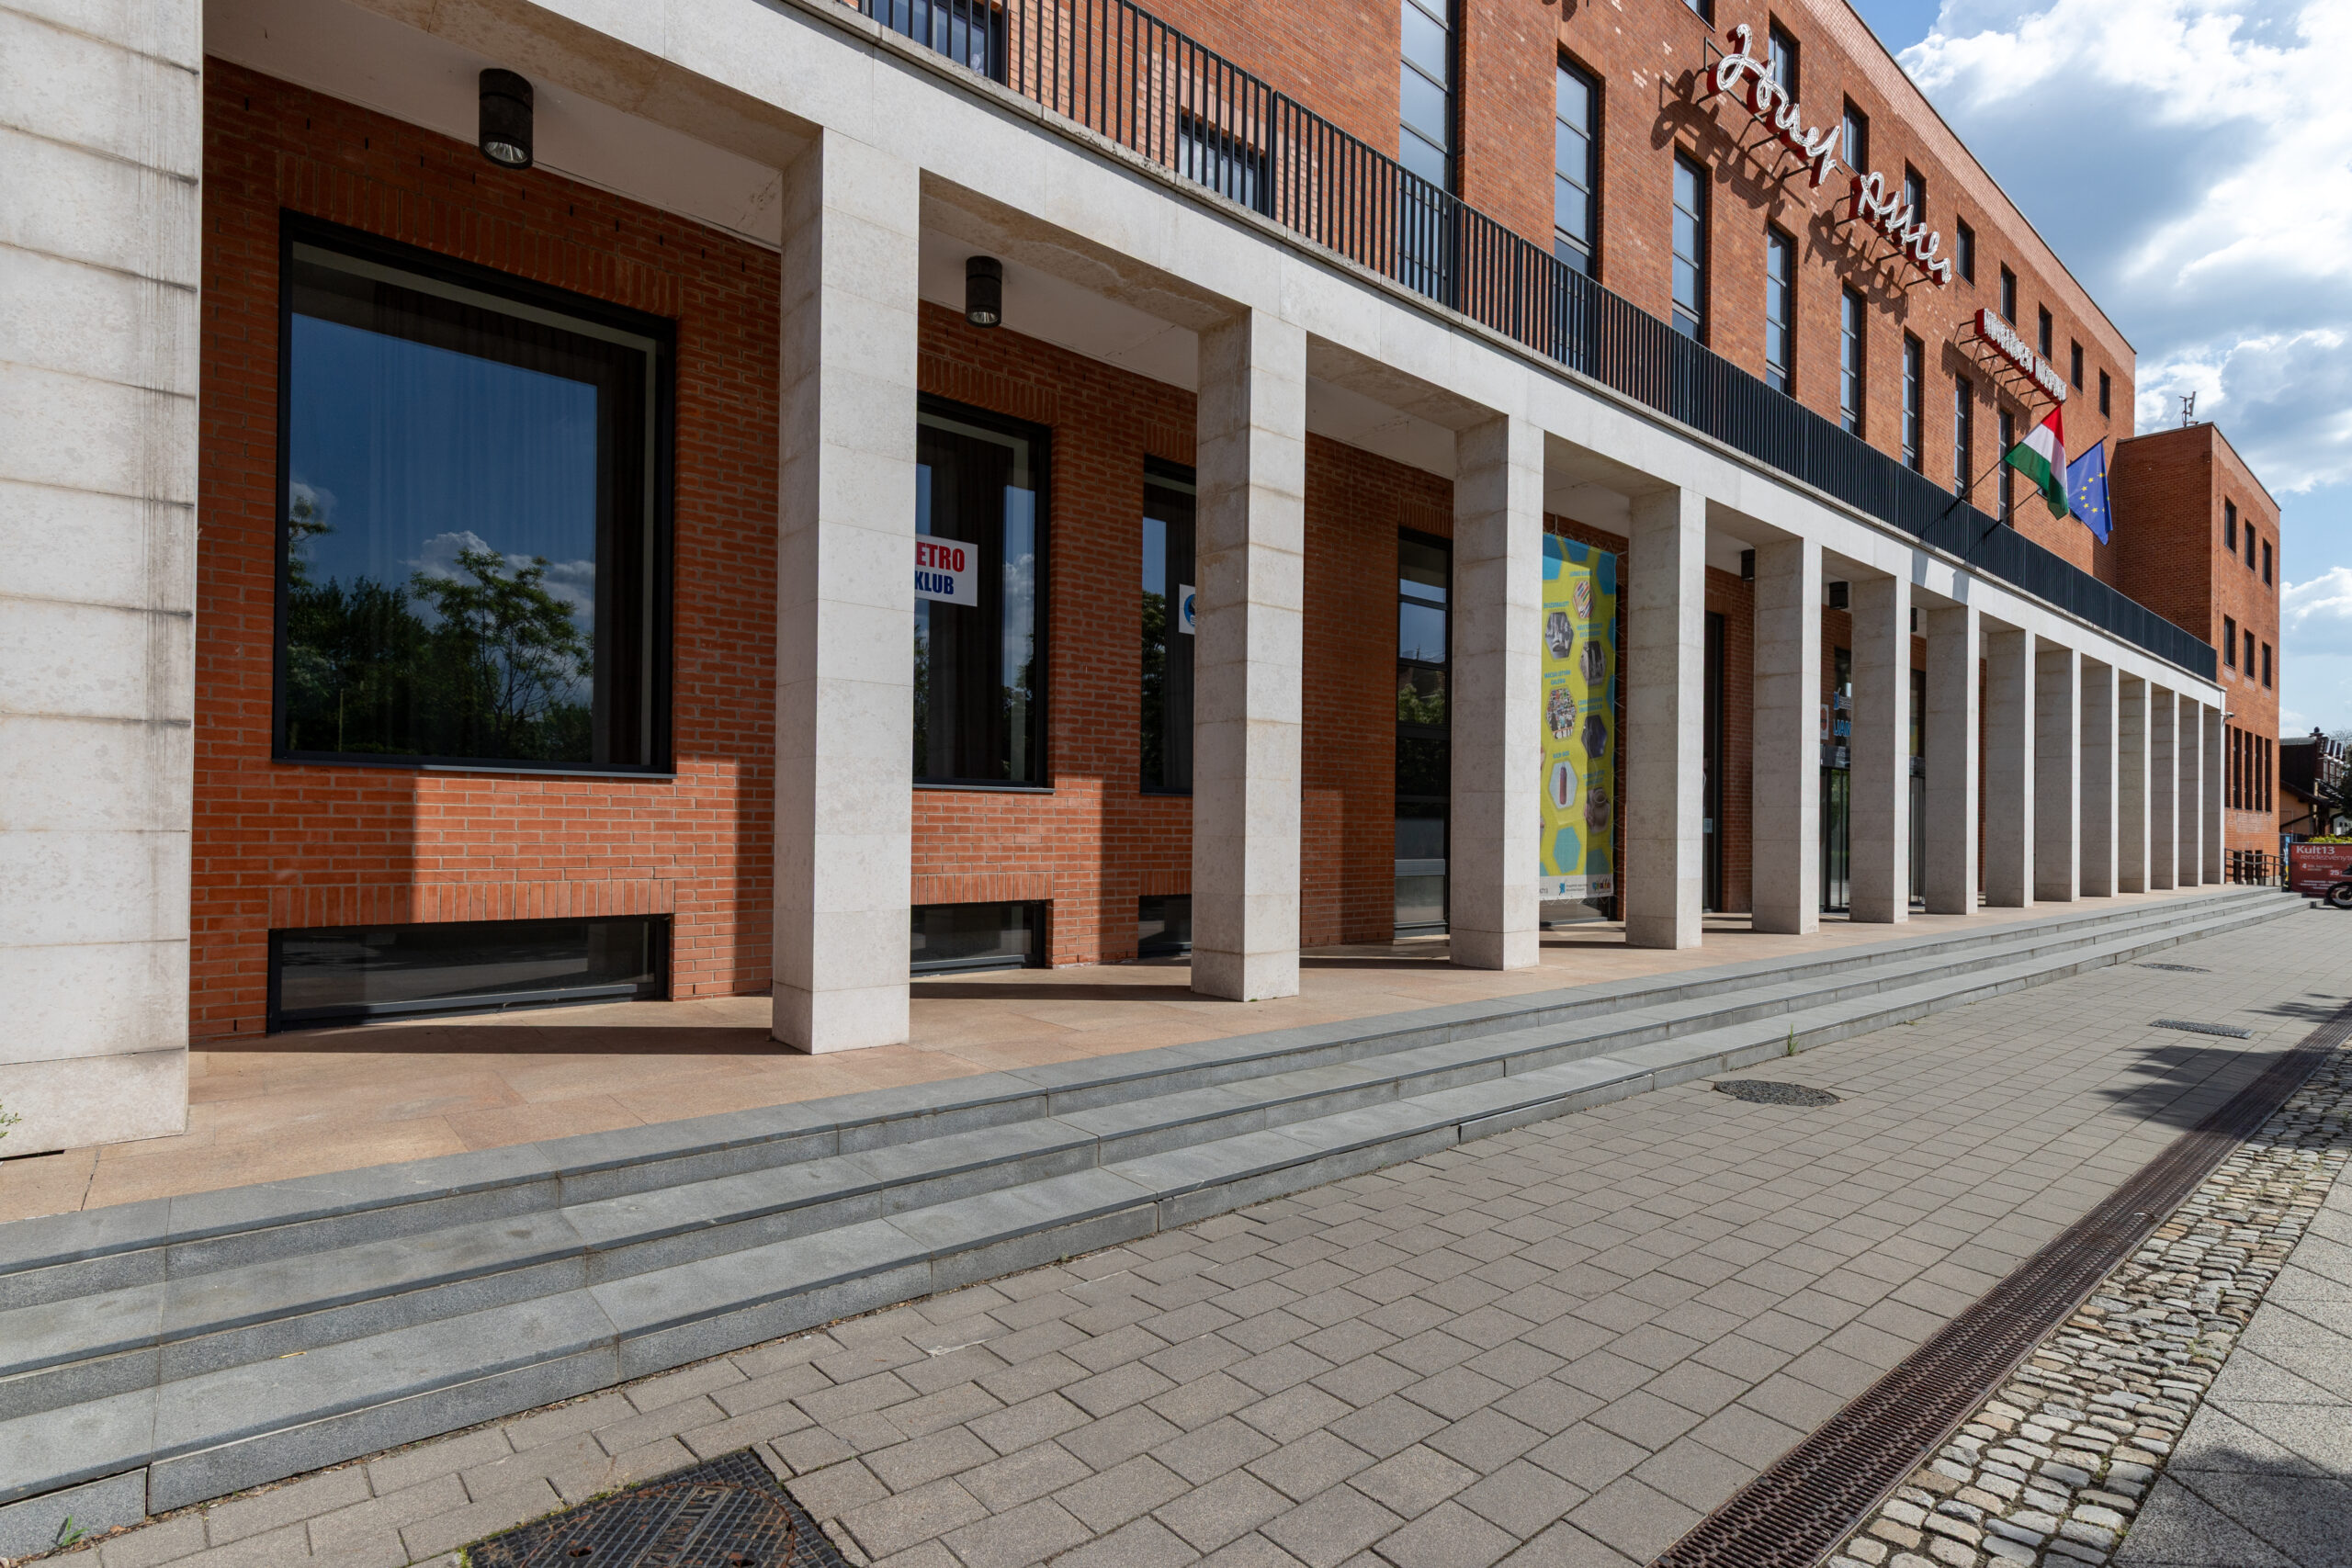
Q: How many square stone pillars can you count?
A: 15